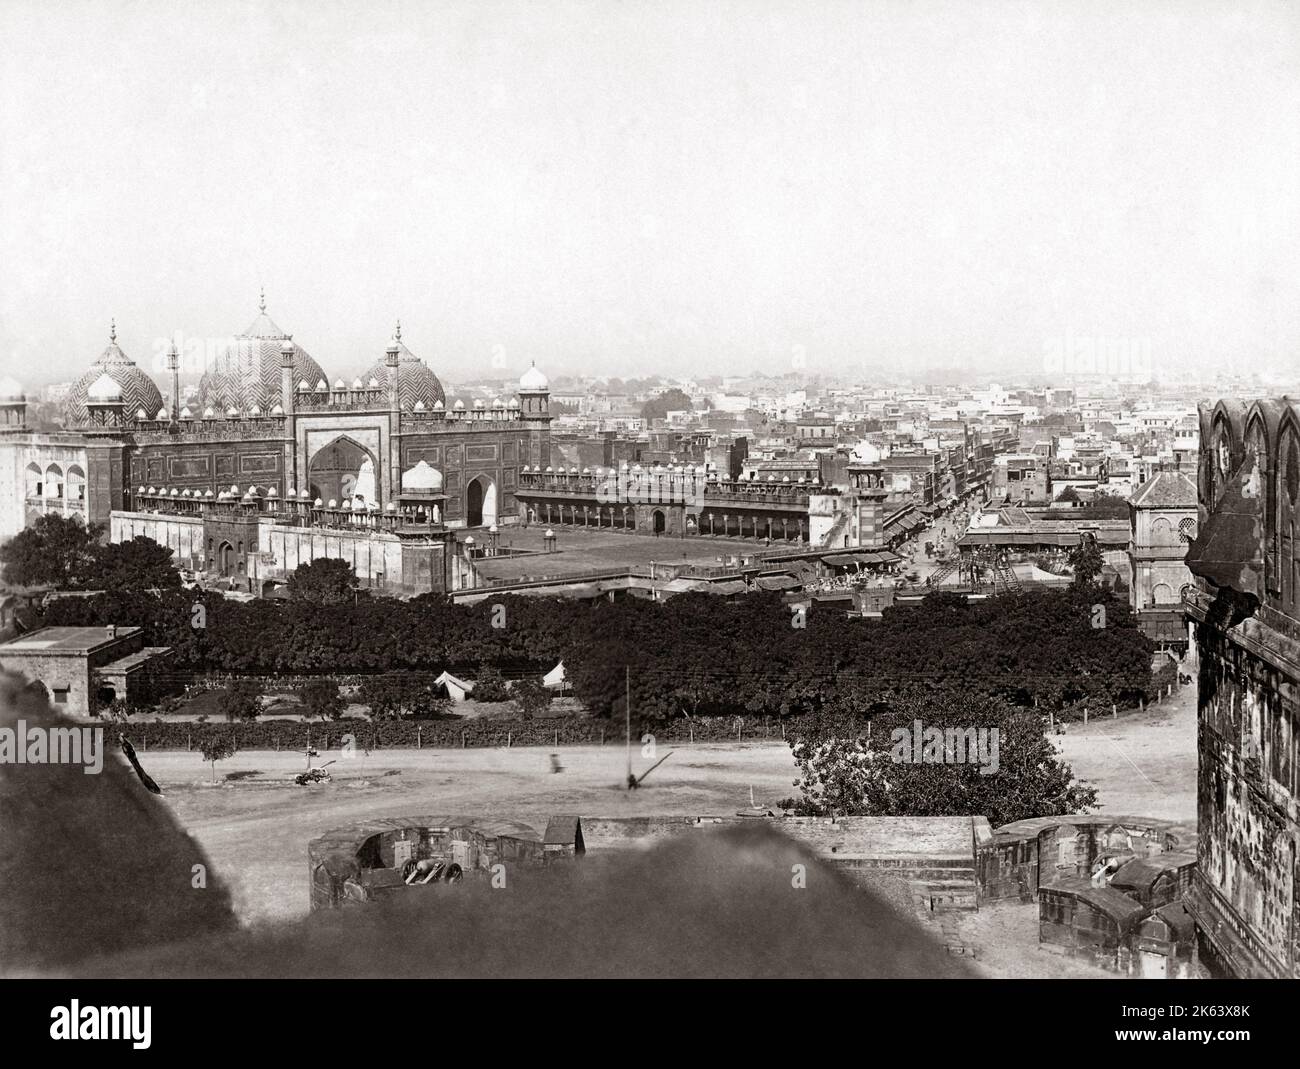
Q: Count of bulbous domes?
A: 3